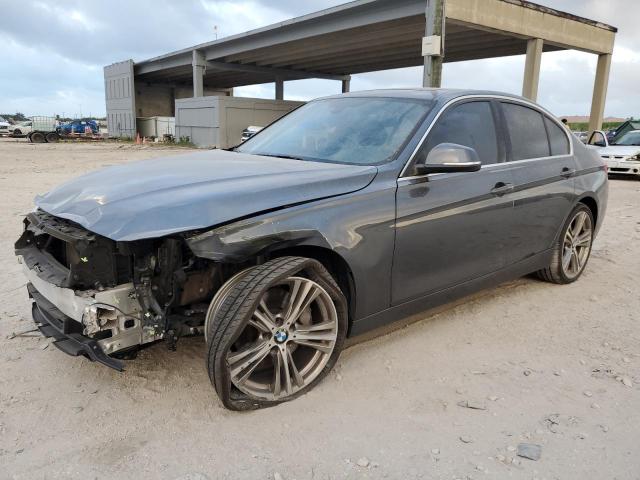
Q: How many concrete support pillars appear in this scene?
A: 6